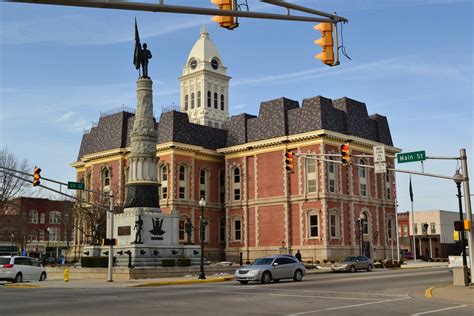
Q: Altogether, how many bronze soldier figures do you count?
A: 4